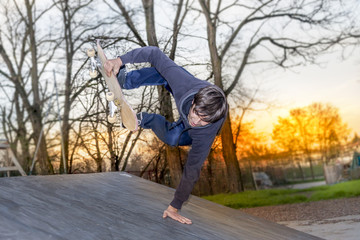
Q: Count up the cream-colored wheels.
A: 4